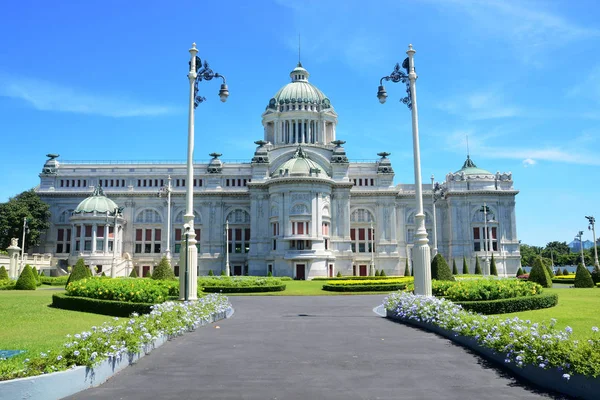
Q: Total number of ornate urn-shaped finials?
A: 5